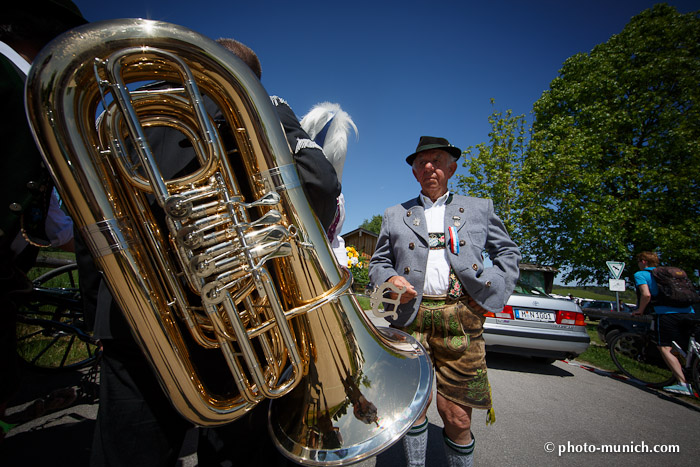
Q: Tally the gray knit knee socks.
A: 2